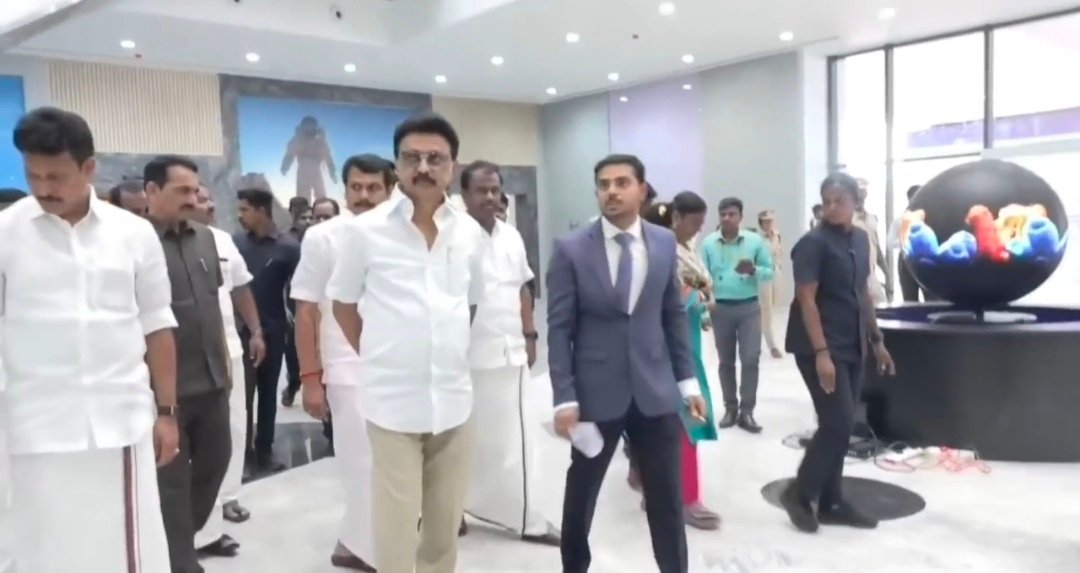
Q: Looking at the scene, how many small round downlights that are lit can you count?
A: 12